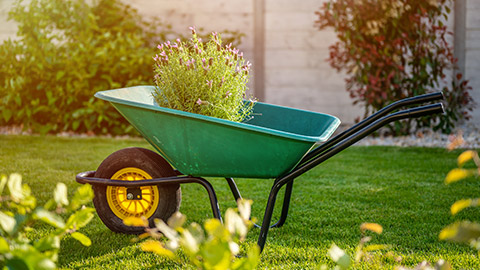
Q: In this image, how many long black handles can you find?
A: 2